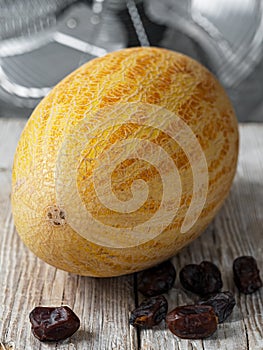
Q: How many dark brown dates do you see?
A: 7